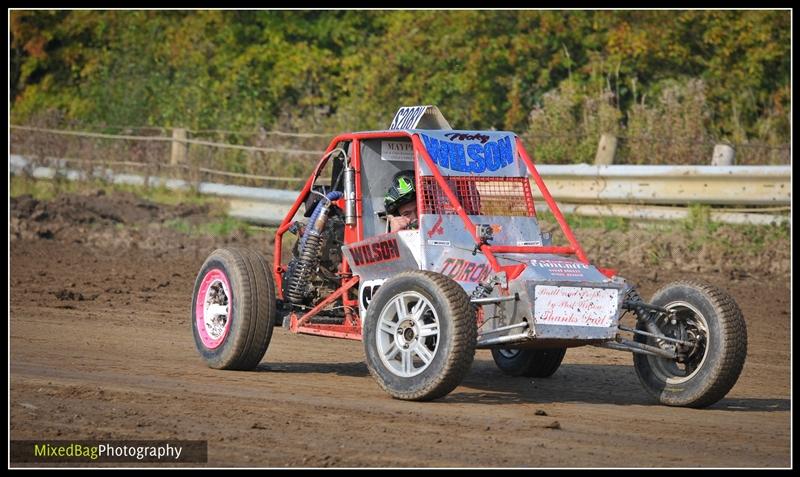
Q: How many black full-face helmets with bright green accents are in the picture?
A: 1